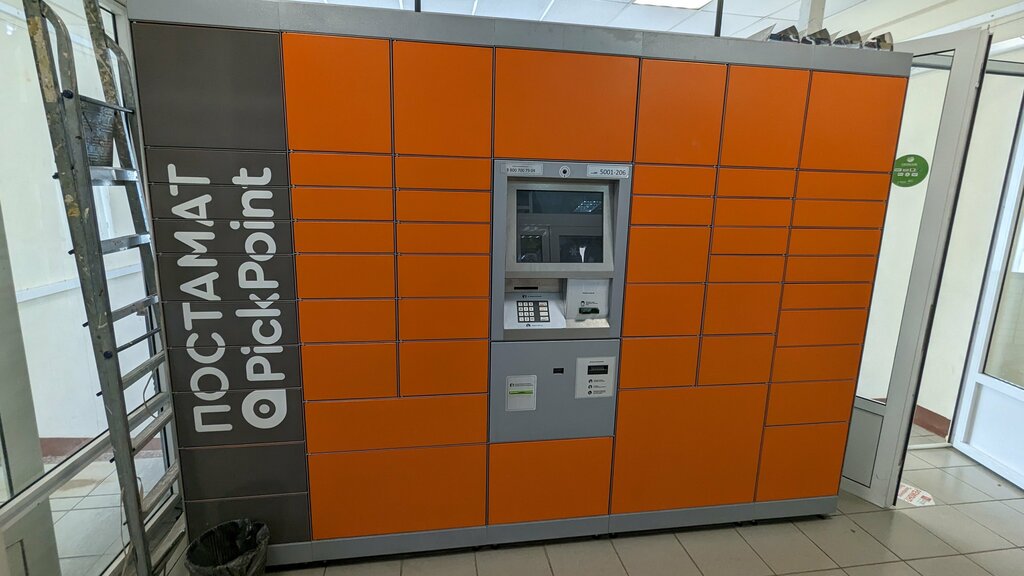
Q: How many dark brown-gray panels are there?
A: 10